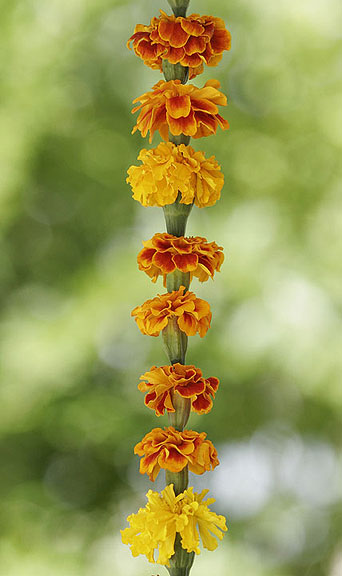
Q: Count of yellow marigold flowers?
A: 2